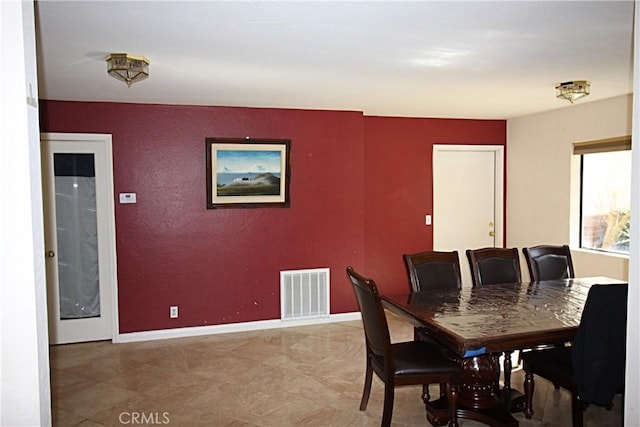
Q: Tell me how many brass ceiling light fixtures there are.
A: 2